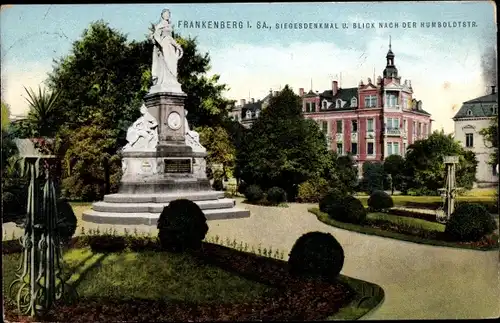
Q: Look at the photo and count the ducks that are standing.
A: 0